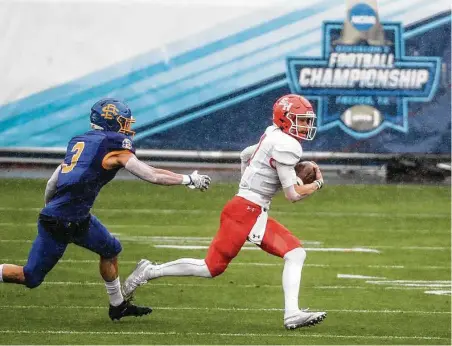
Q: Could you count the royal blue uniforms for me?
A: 1